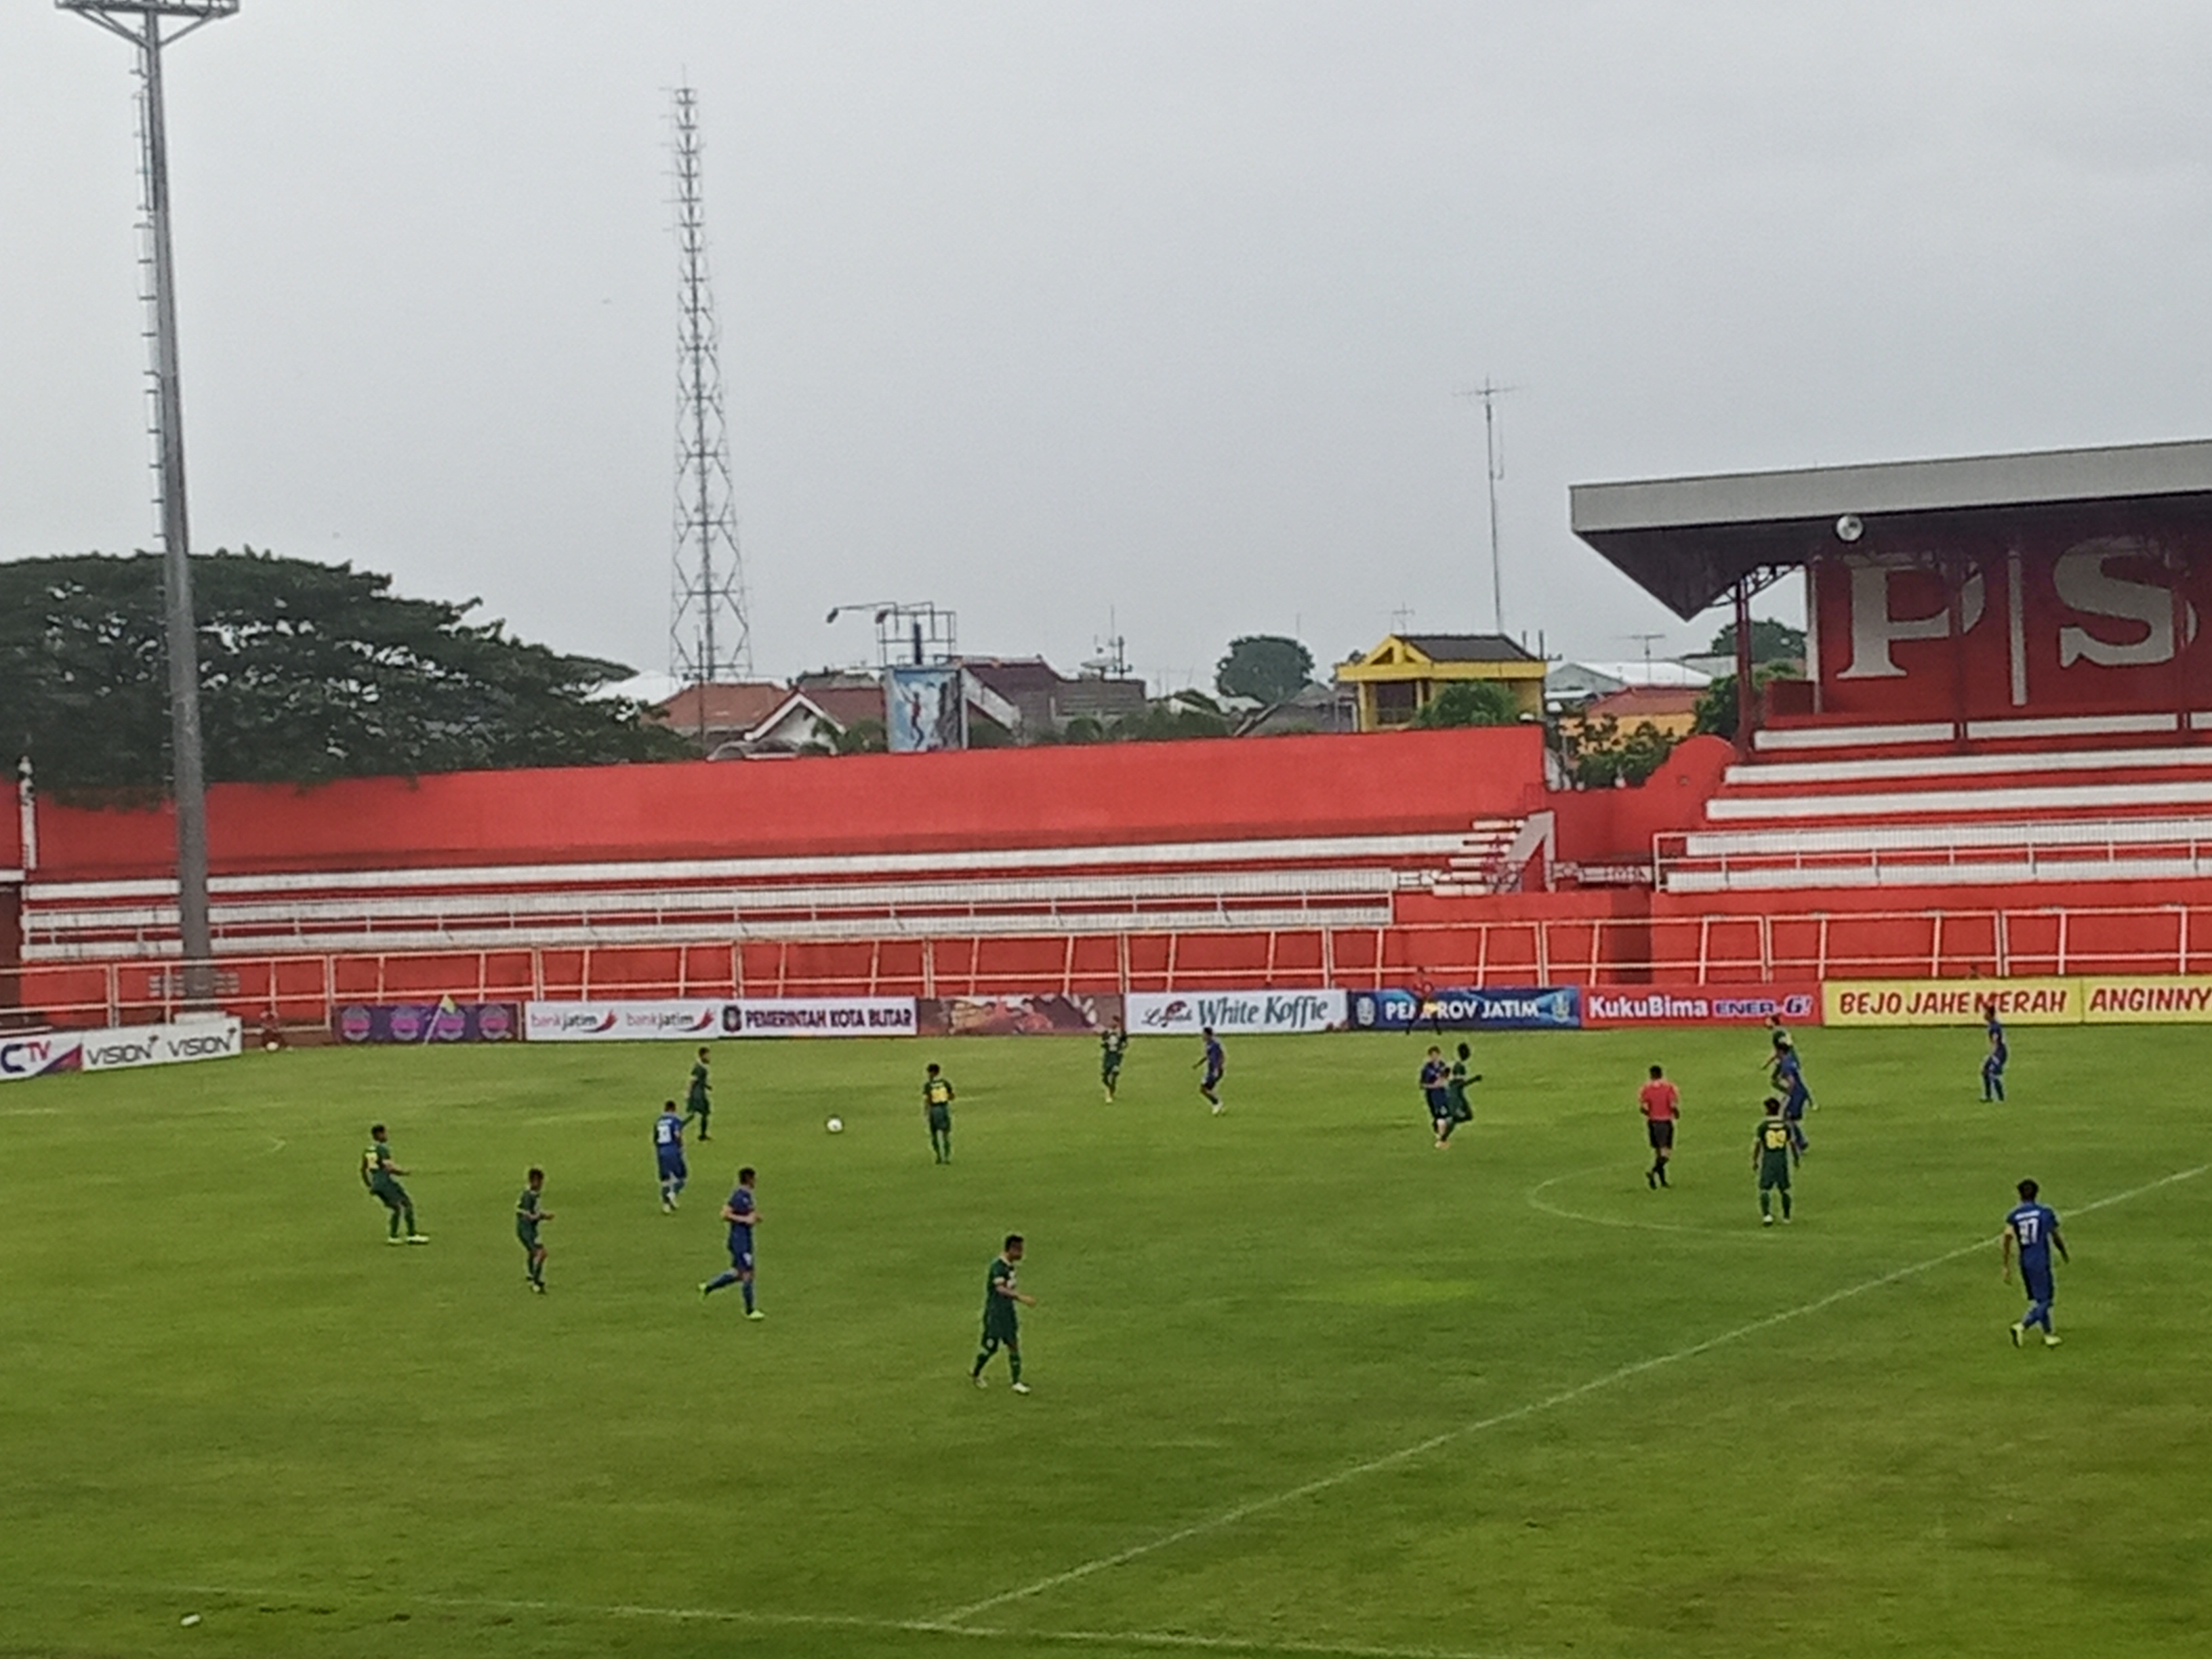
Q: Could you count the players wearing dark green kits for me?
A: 9